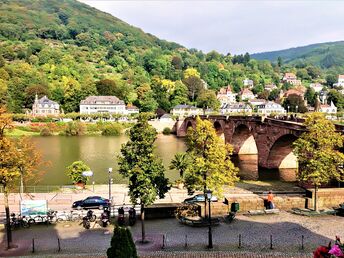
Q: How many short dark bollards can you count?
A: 7